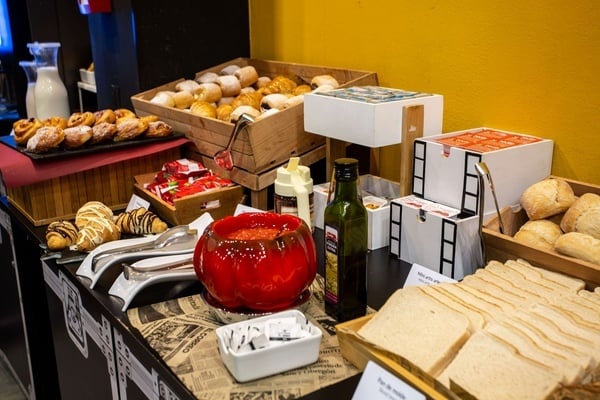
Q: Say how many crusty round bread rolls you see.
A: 4